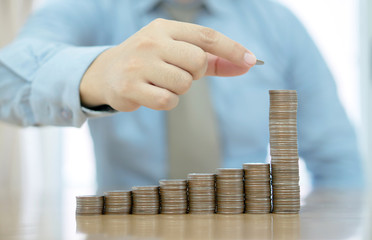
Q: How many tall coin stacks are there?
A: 1